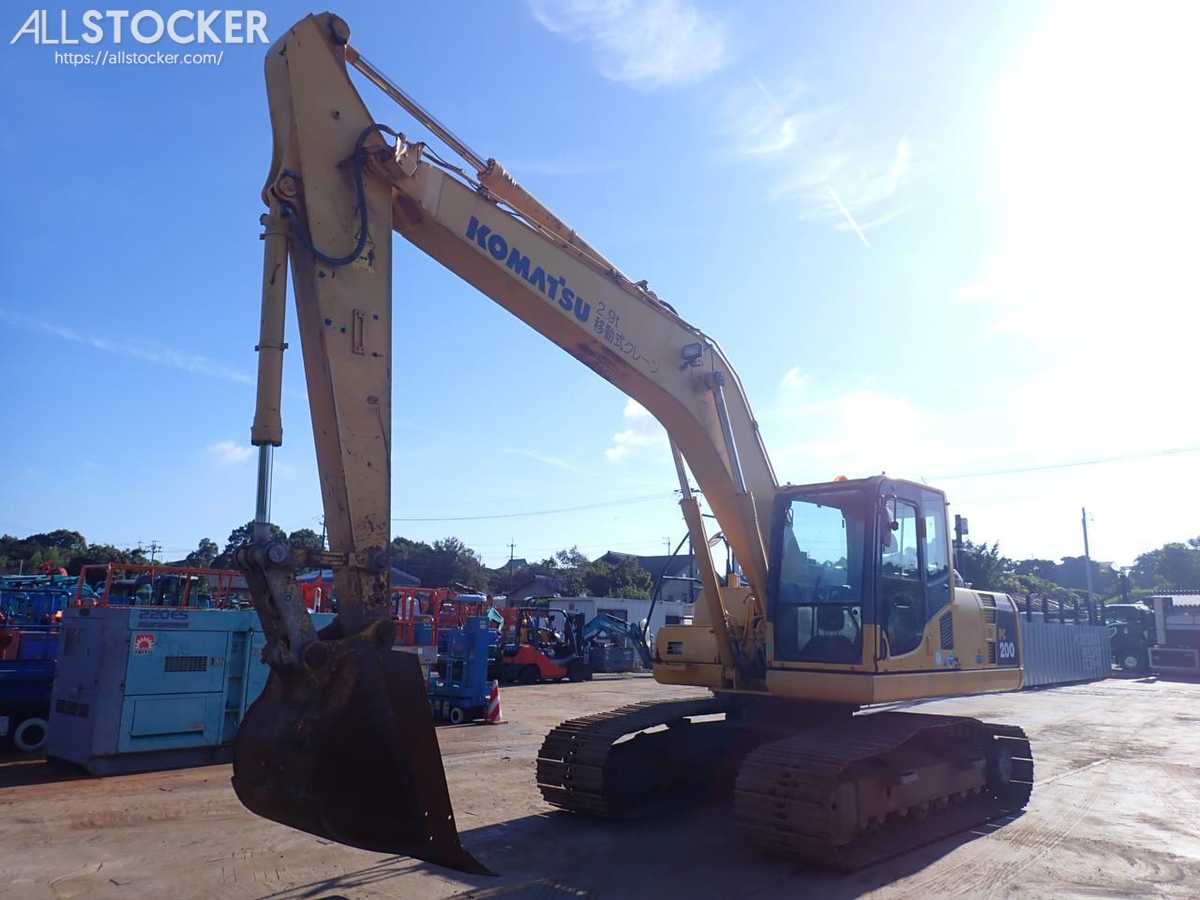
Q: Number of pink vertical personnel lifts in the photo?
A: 0